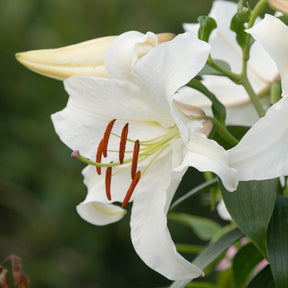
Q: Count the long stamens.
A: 6